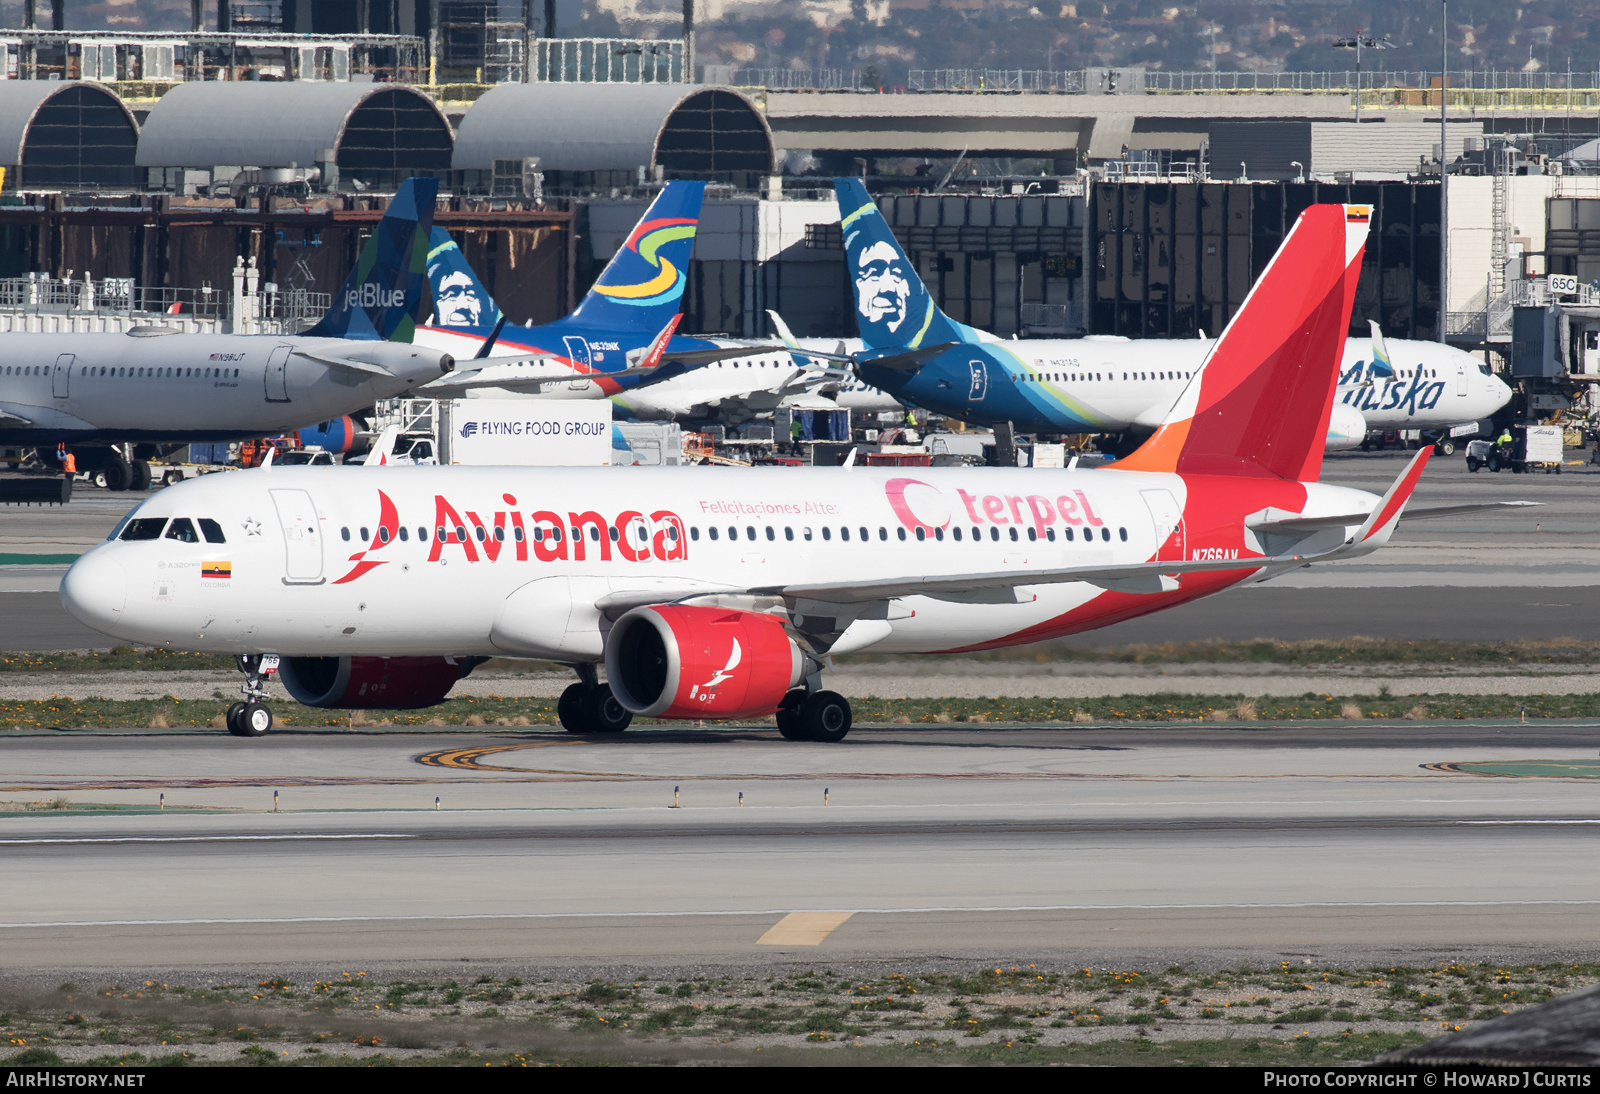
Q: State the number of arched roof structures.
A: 3